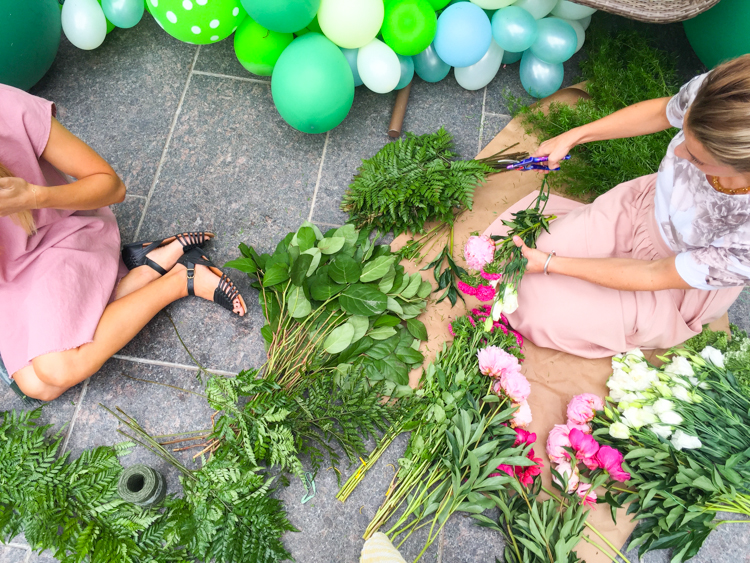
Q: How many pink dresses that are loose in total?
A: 1